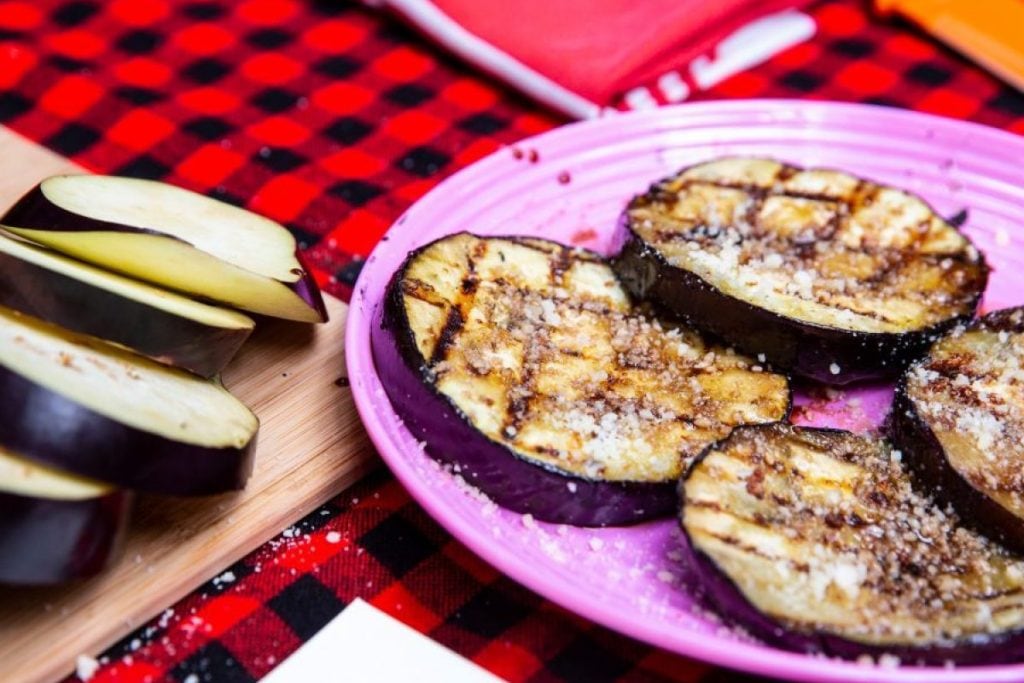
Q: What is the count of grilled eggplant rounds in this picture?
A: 4